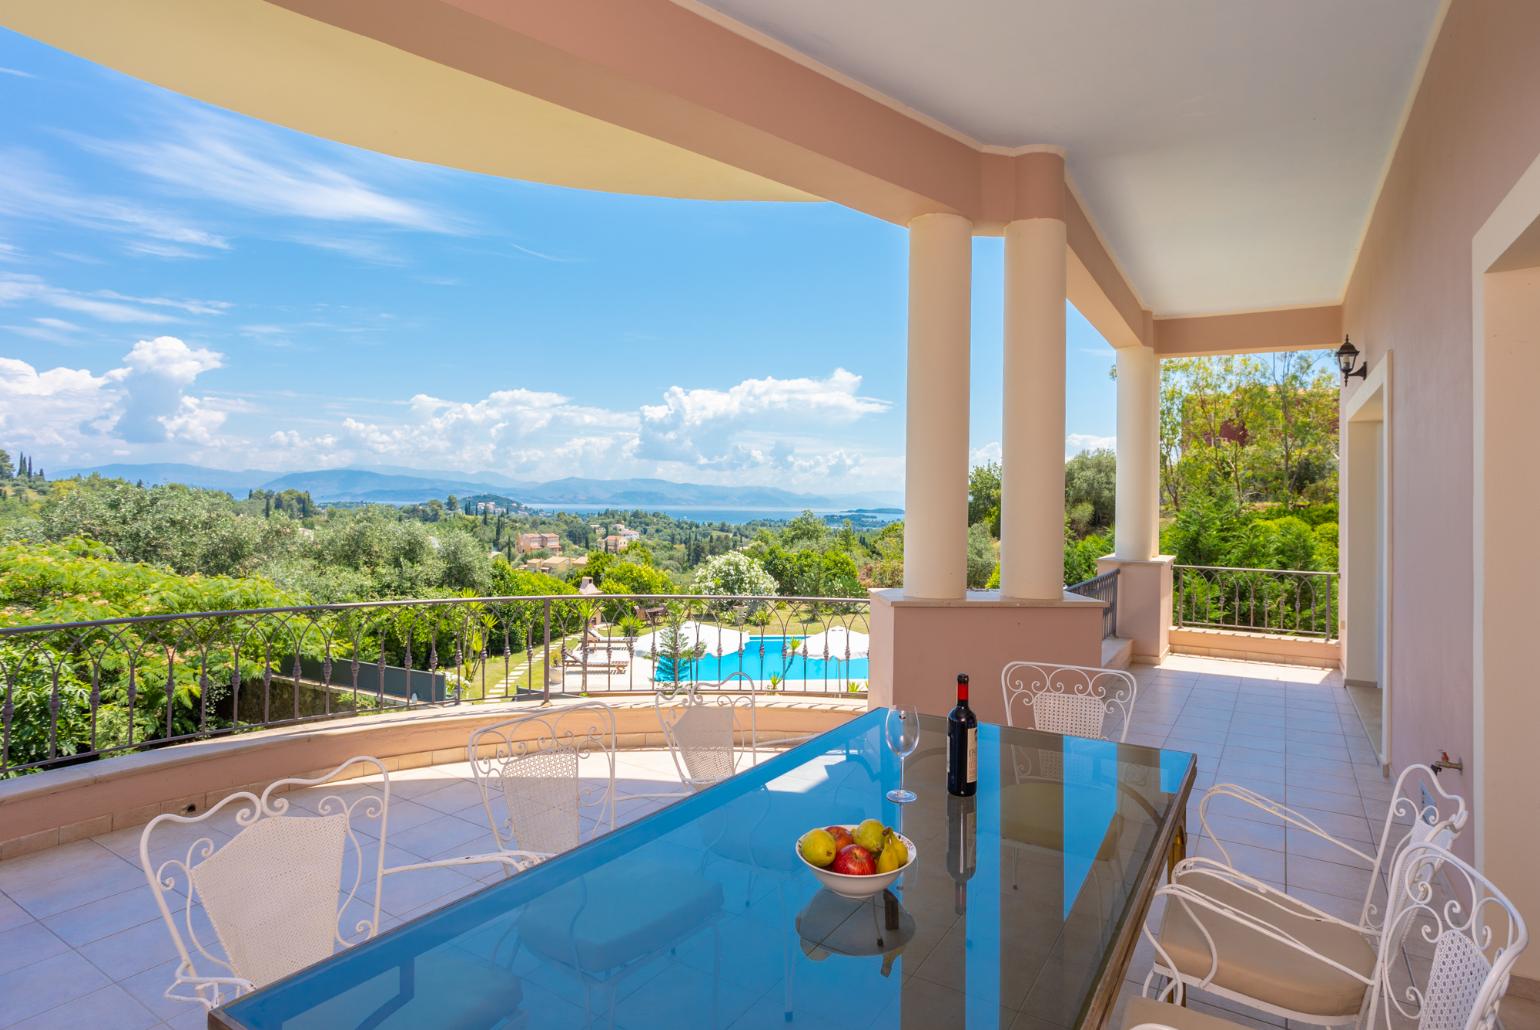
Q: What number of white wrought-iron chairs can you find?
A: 6